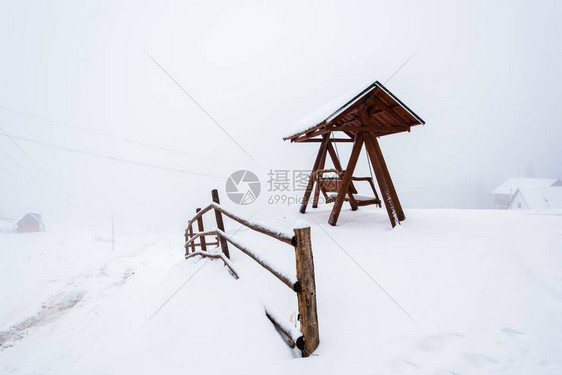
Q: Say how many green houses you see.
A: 0